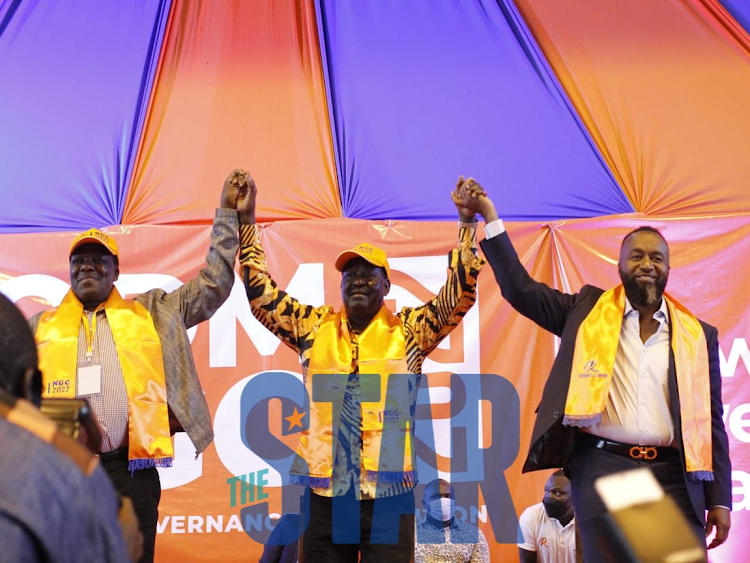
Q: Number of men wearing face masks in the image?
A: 2